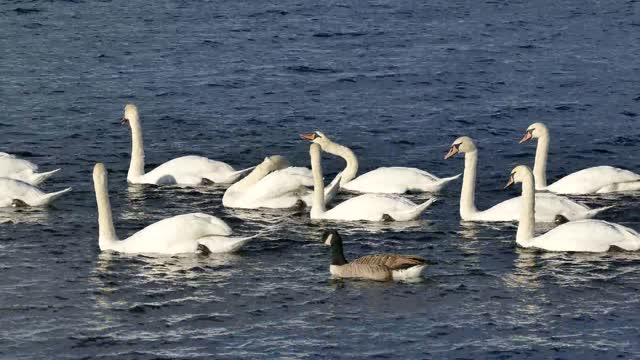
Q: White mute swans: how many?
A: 10